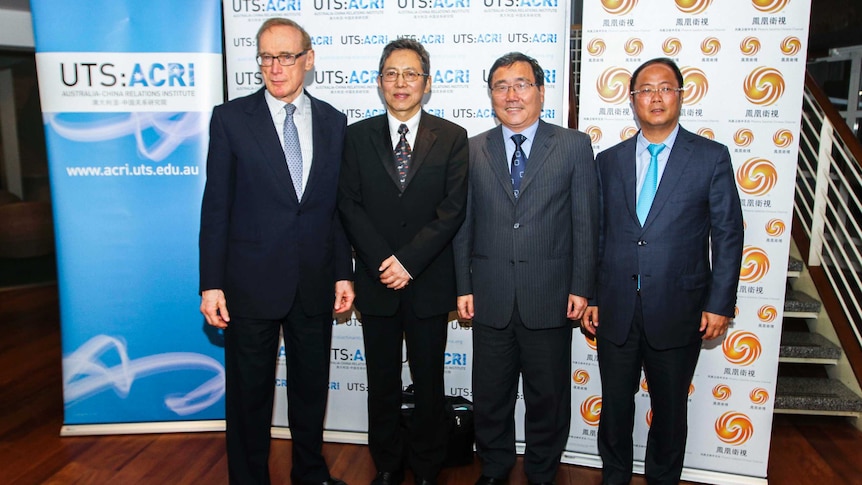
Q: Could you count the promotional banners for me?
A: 3